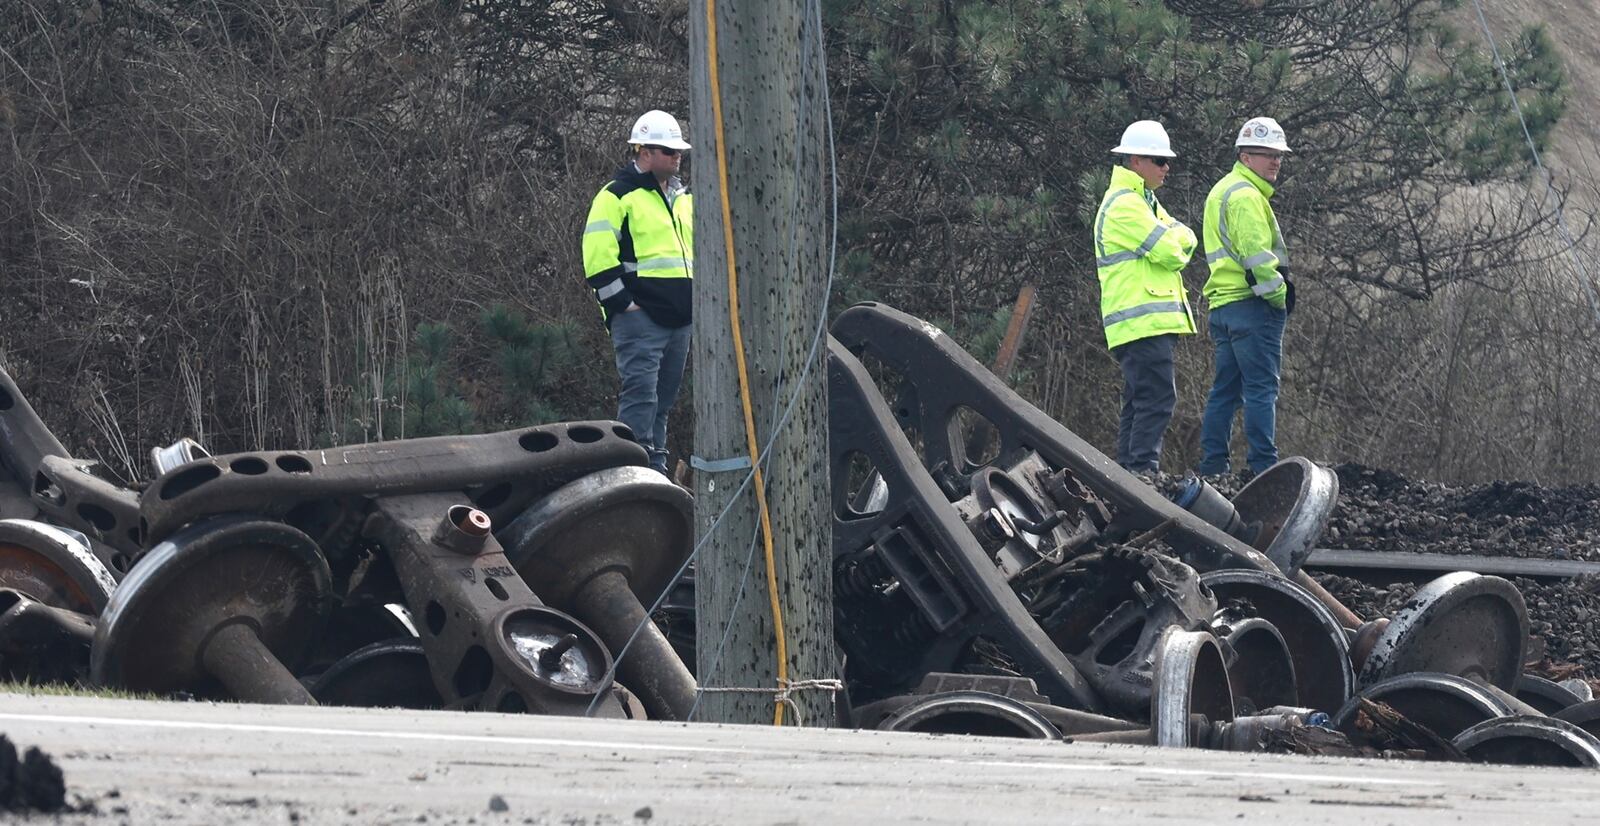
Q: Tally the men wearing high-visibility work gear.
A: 3